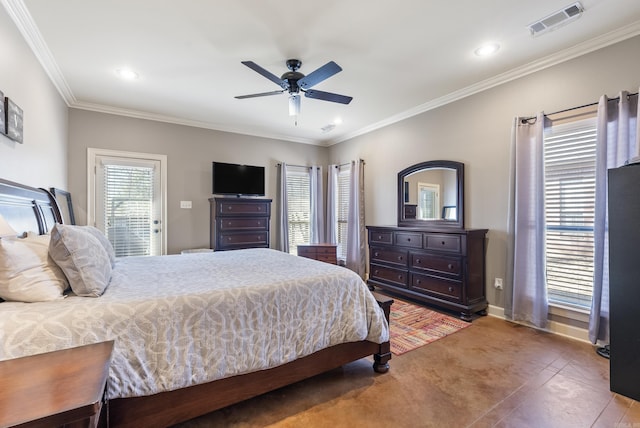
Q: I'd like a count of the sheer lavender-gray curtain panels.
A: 6